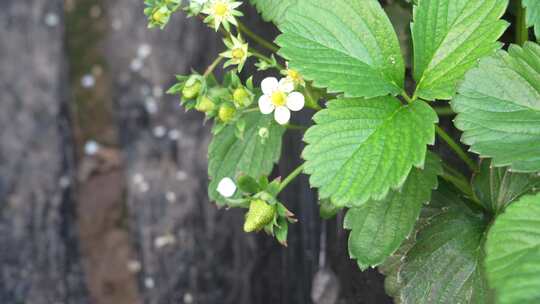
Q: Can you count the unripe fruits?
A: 5